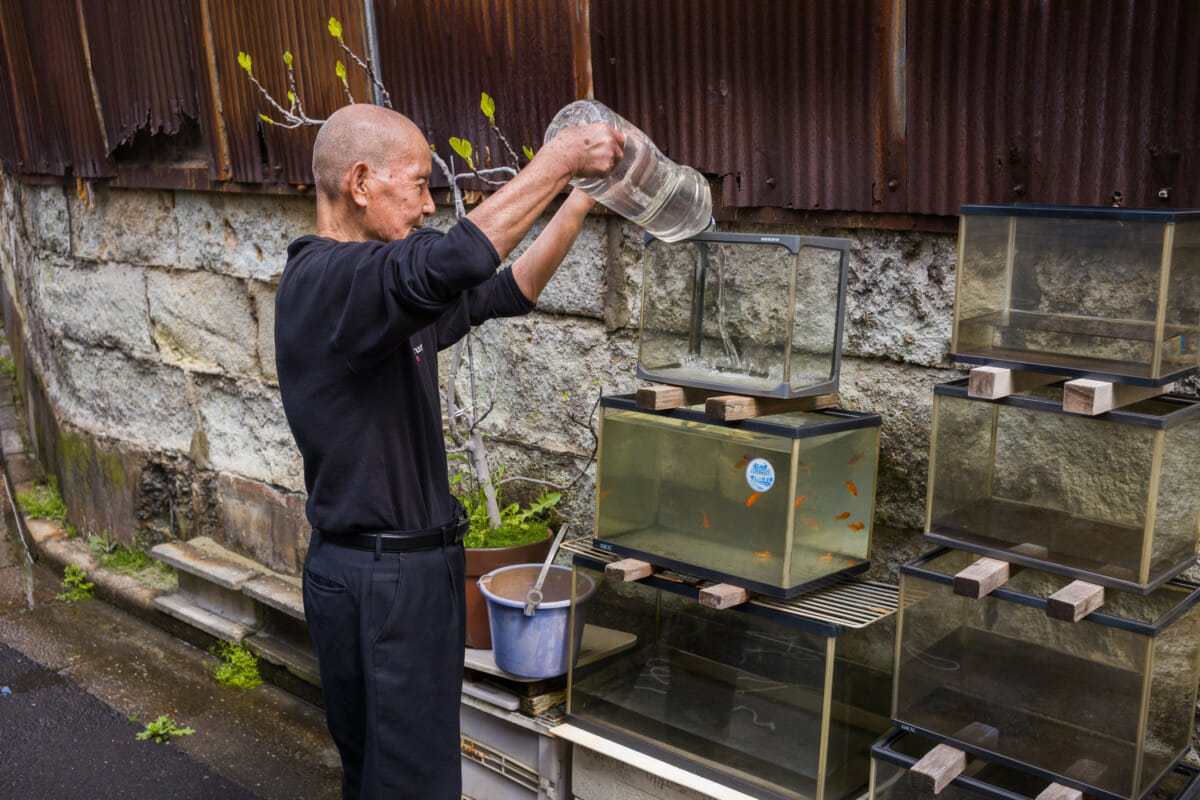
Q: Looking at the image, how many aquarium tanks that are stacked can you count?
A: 7